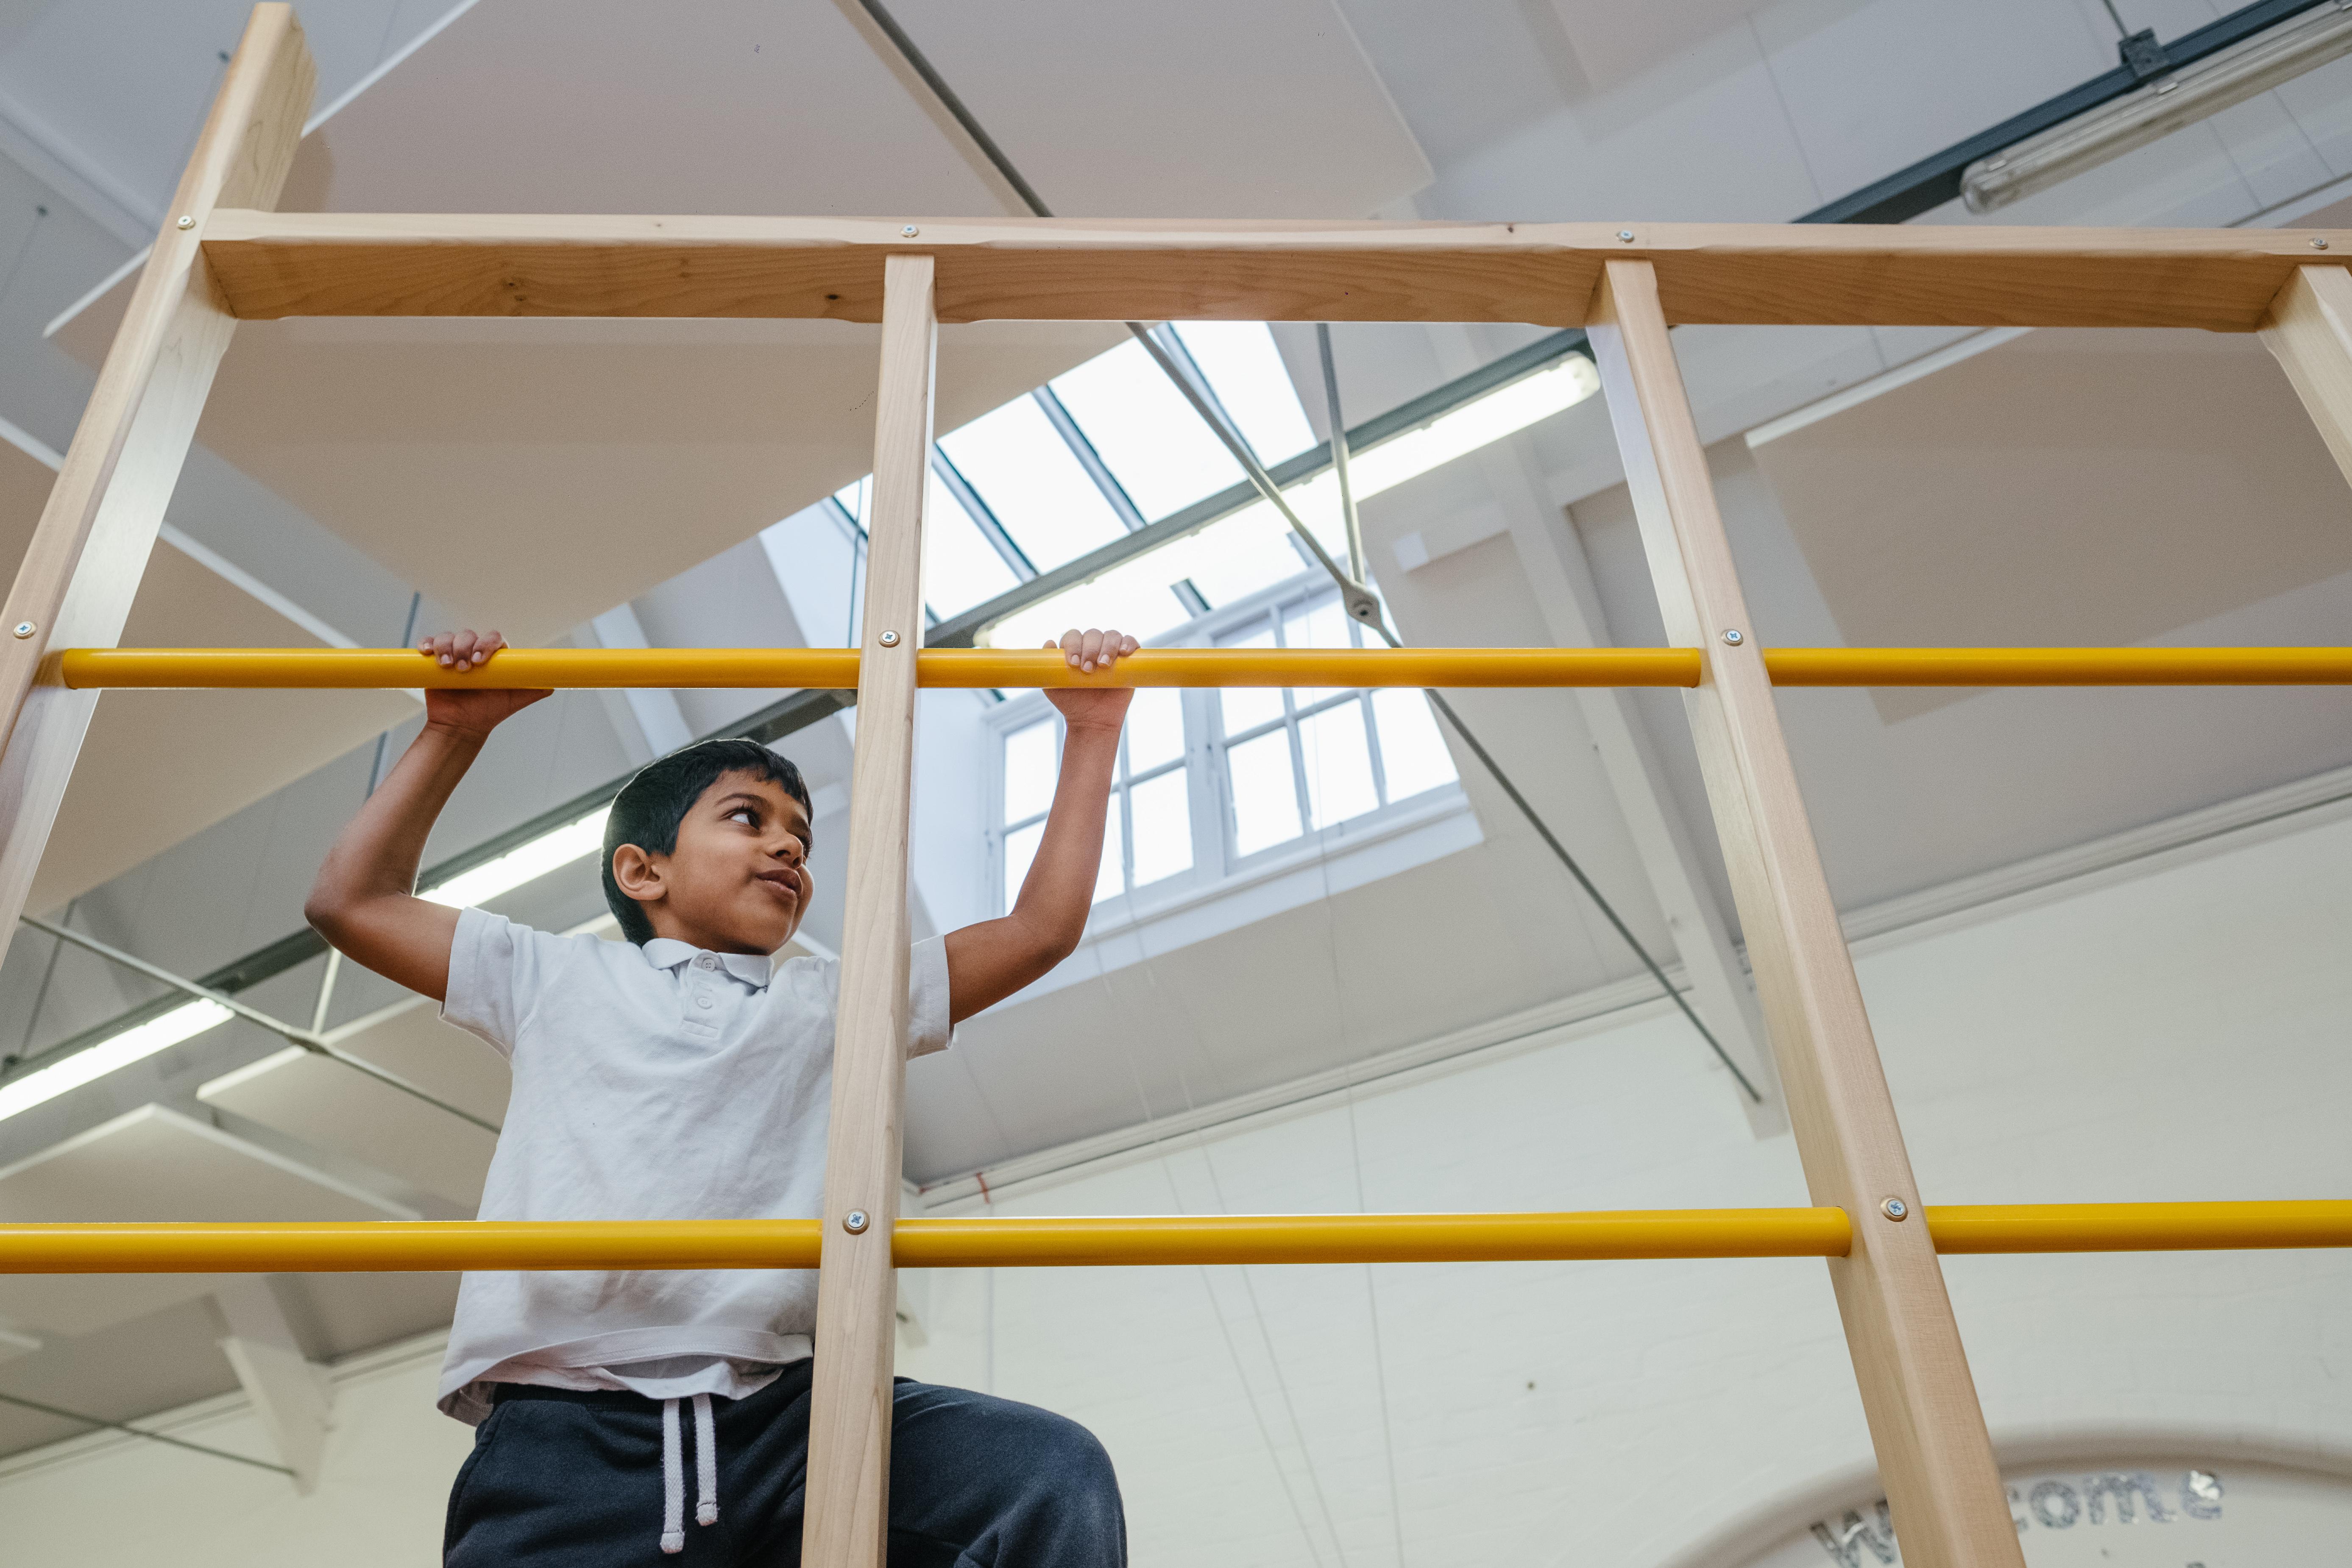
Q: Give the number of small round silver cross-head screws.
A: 9